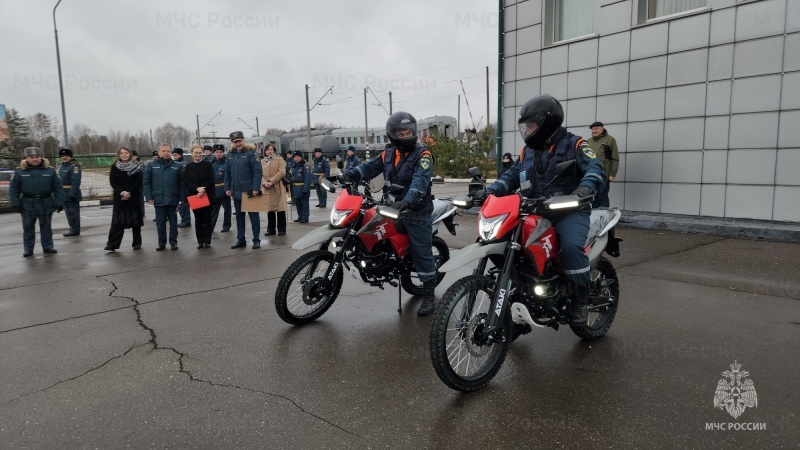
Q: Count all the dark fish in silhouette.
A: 0